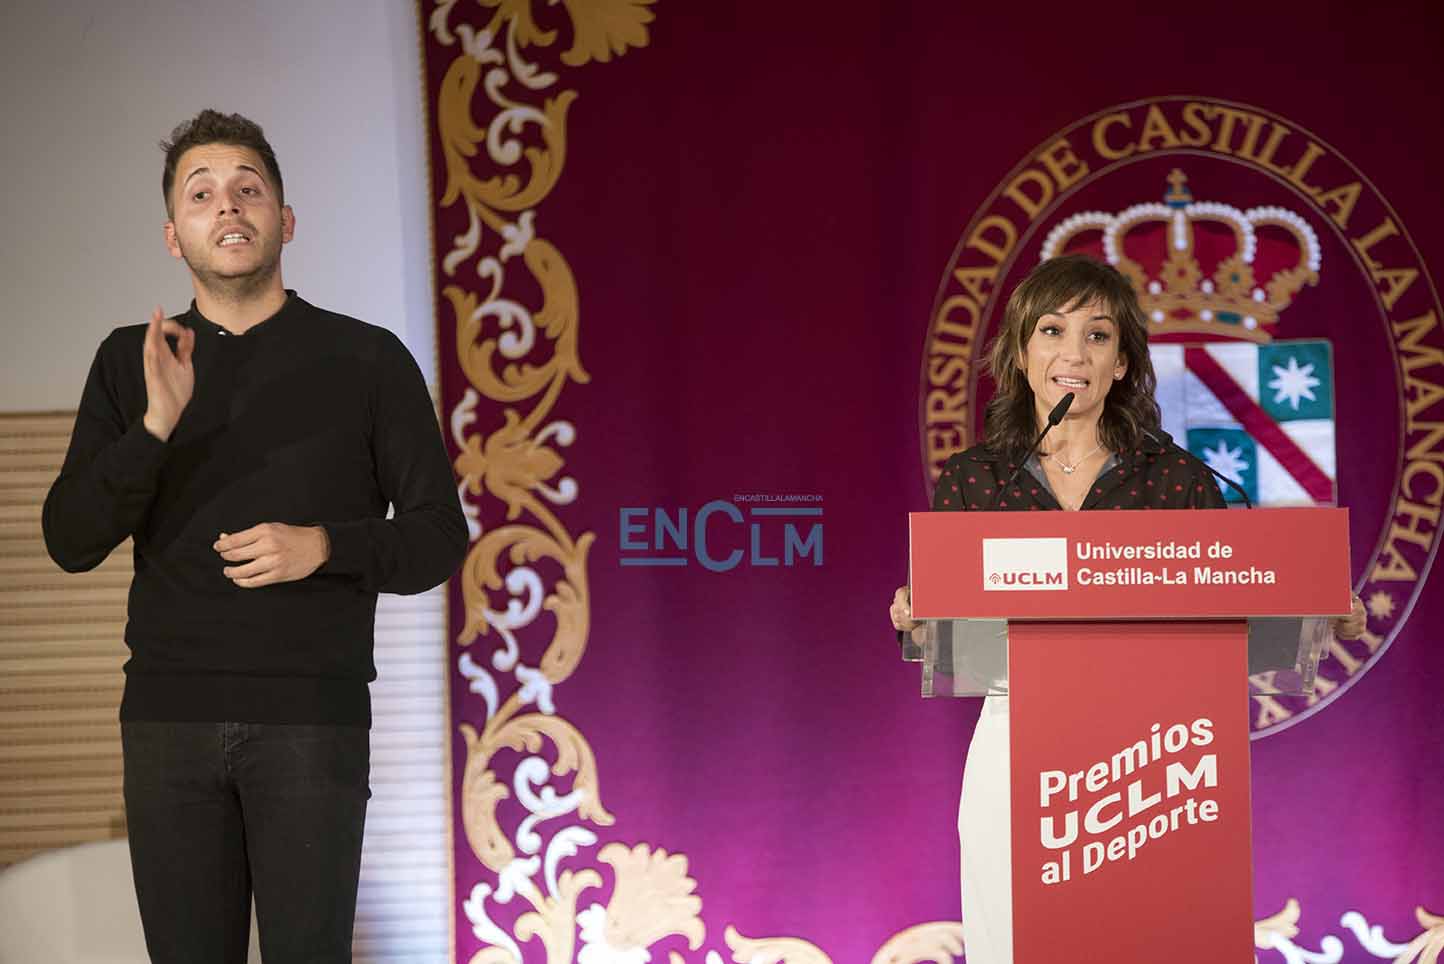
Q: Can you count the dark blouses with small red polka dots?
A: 1